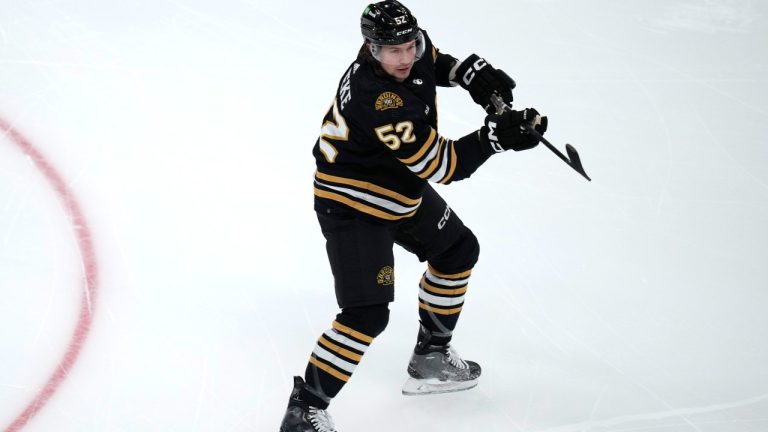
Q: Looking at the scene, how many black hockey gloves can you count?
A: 2